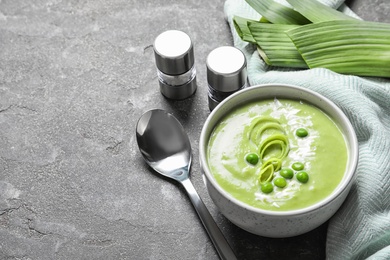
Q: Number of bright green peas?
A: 7